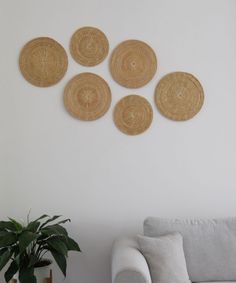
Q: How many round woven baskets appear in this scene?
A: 6